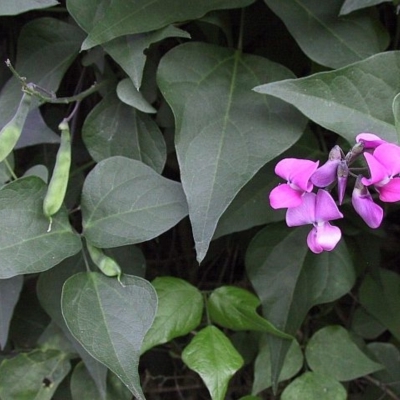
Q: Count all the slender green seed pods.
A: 3